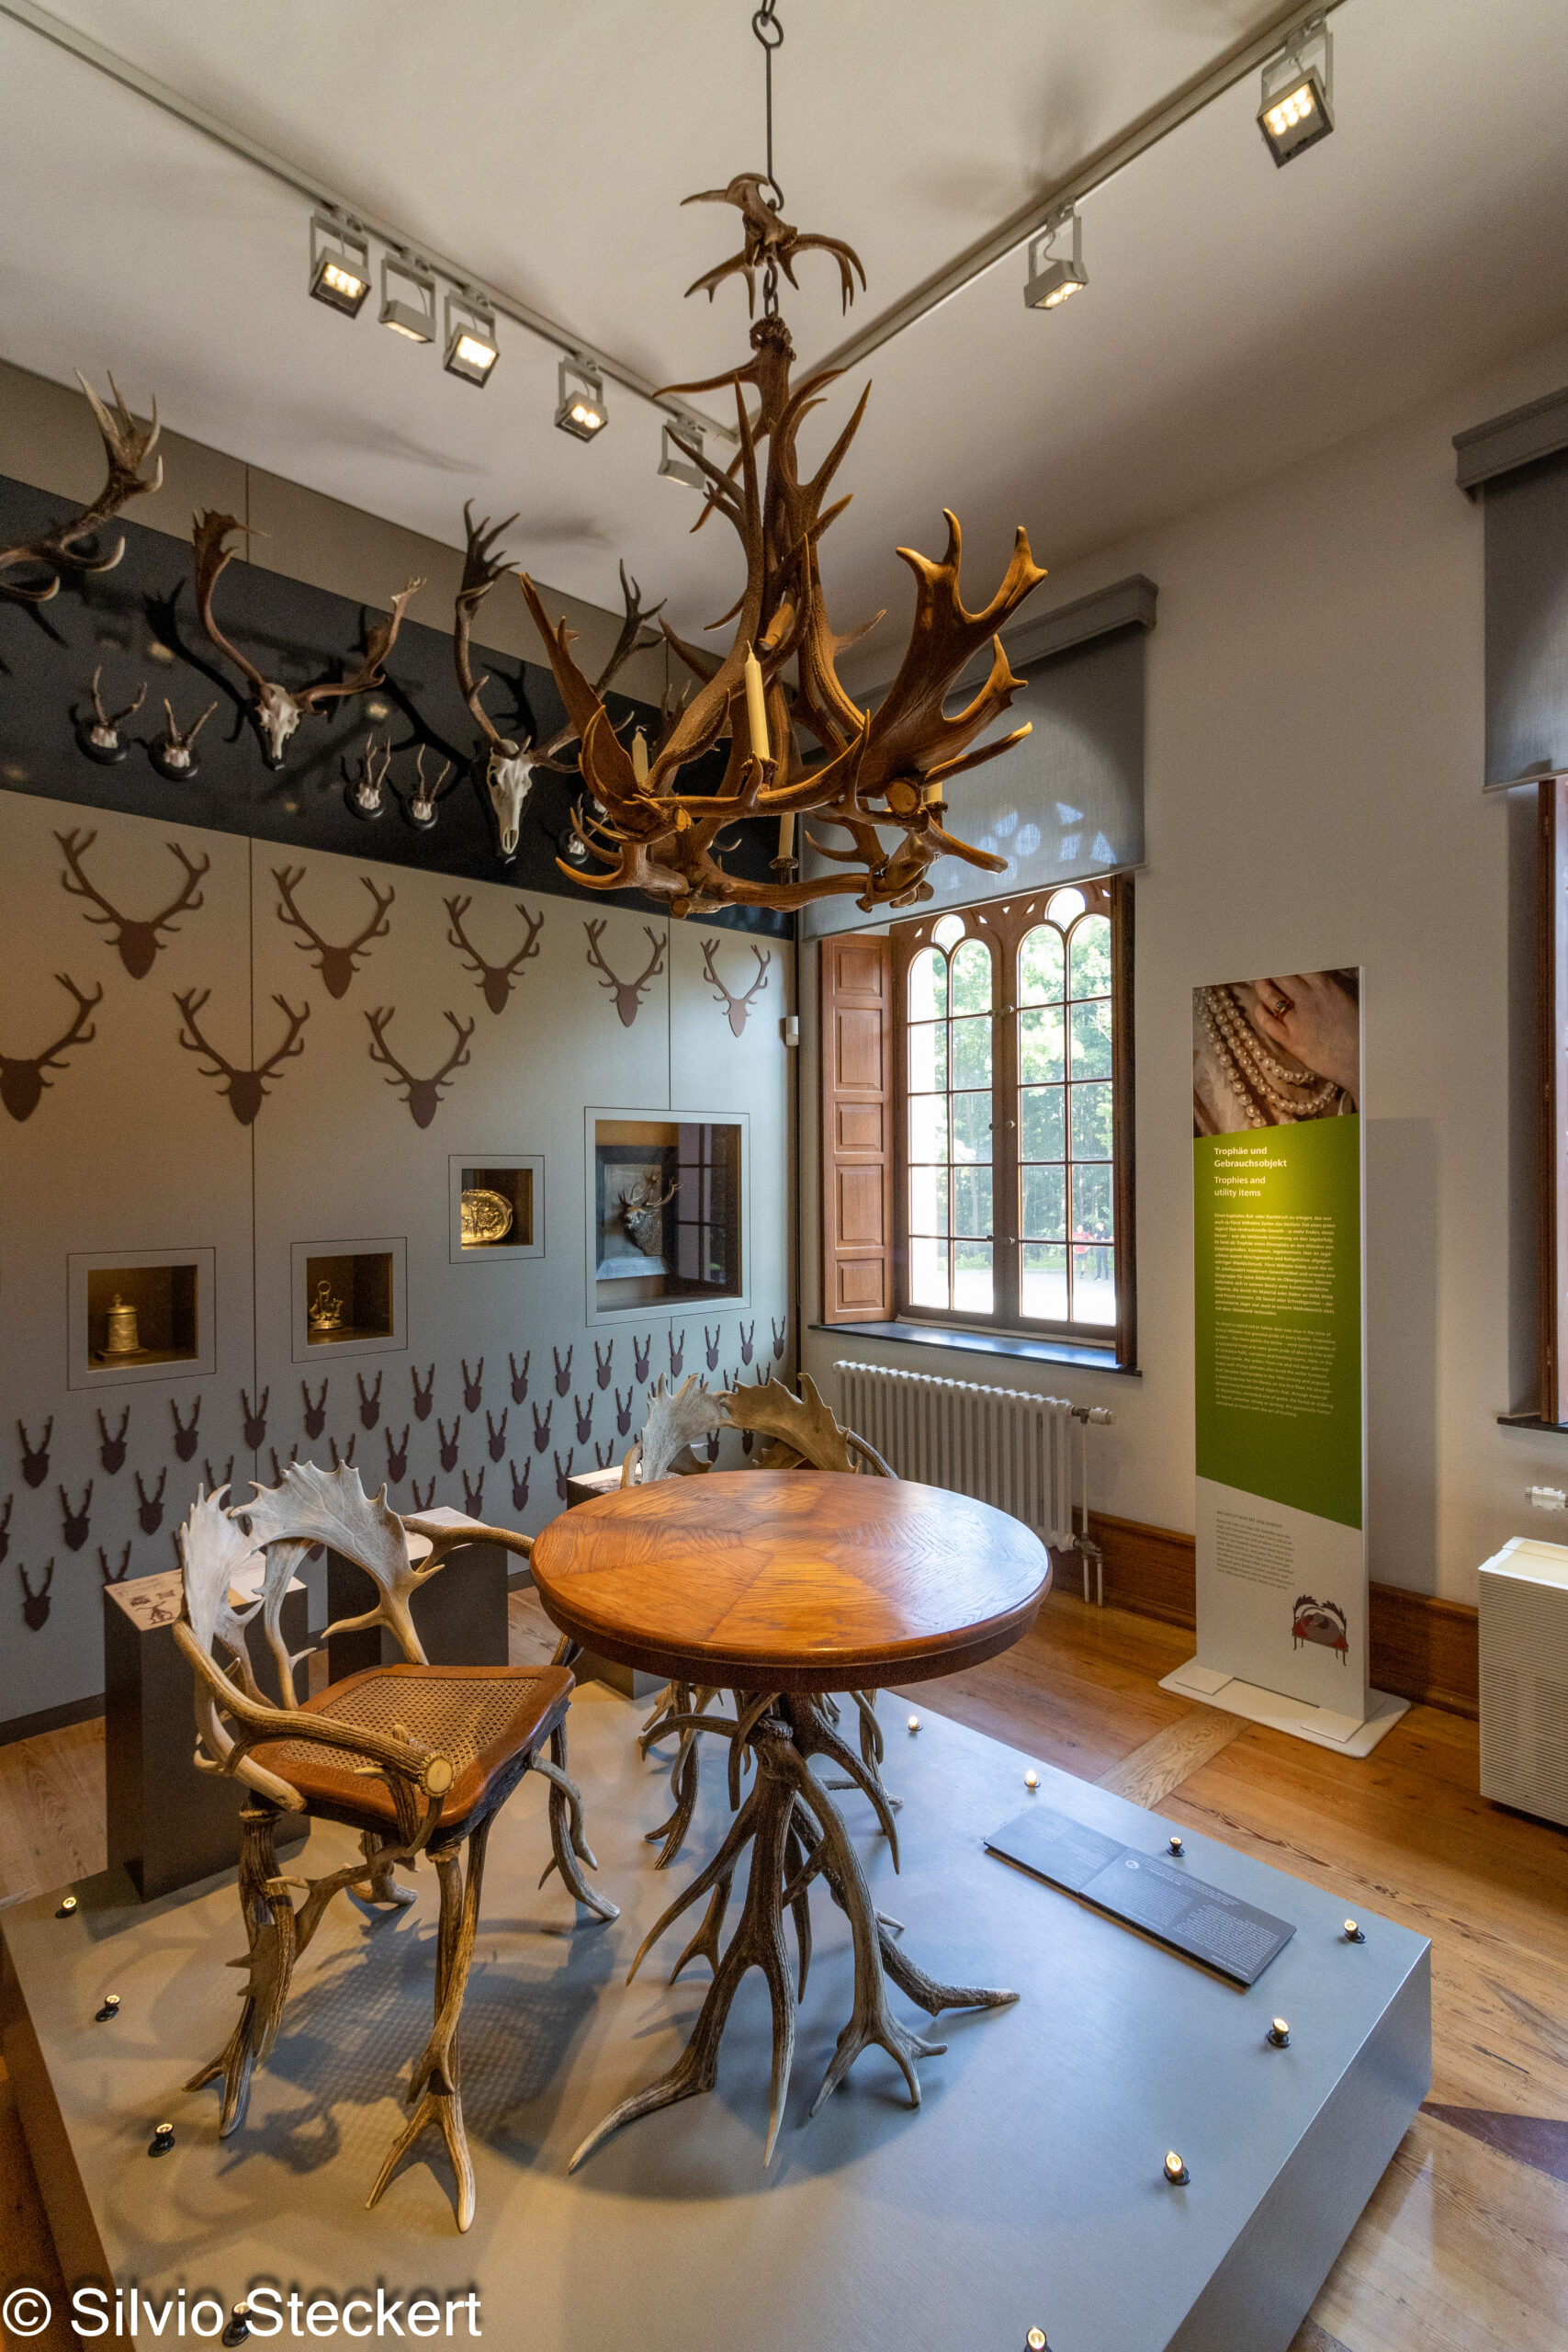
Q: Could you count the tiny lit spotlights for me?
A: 11